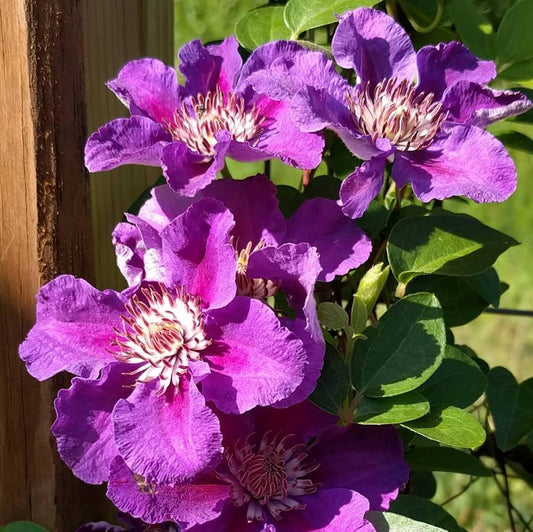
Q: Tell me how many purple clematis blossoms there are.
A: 5